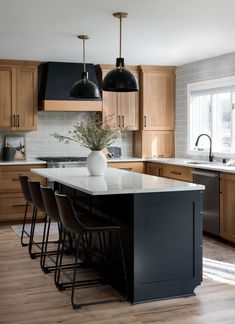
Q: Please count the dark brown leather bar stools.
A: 4